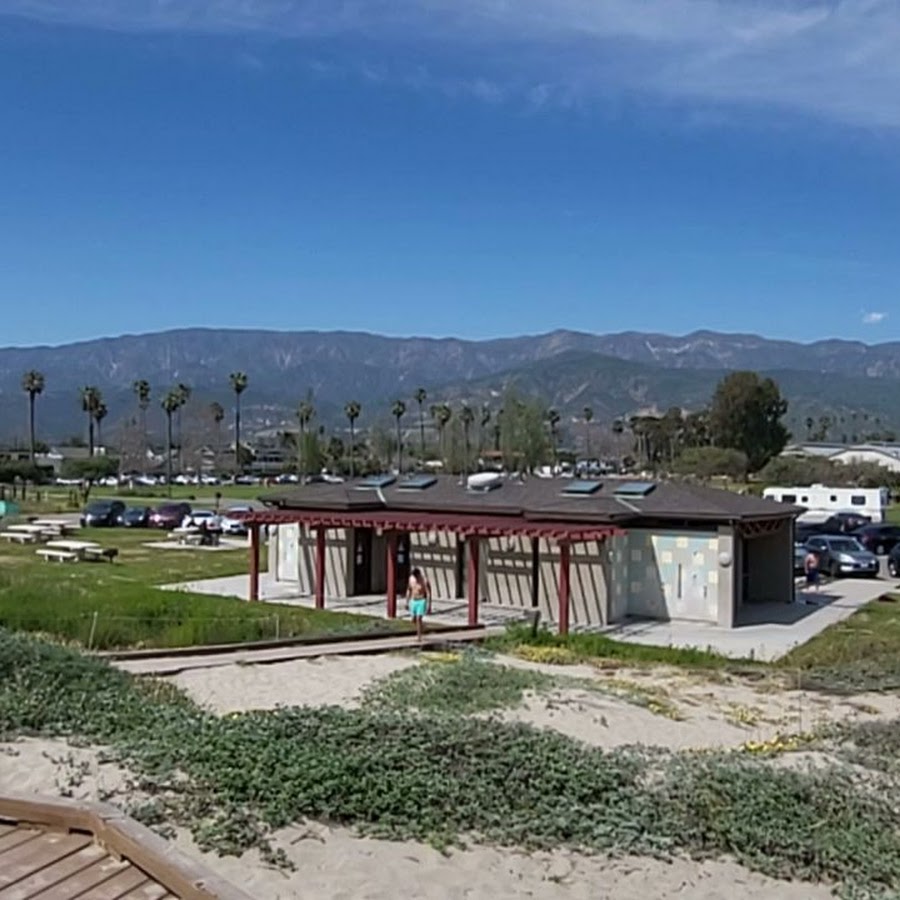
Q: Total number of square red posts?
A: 5